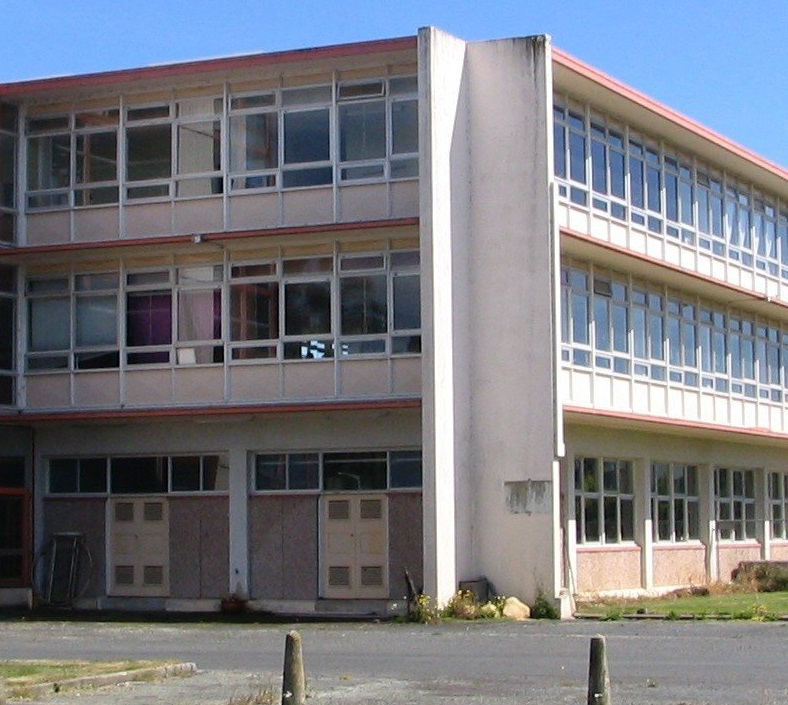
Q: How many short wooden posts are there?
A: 2